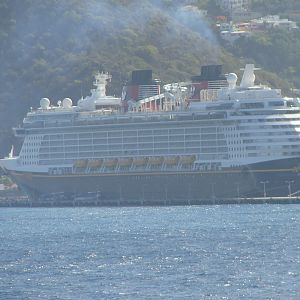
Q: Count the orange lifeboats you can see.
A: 8